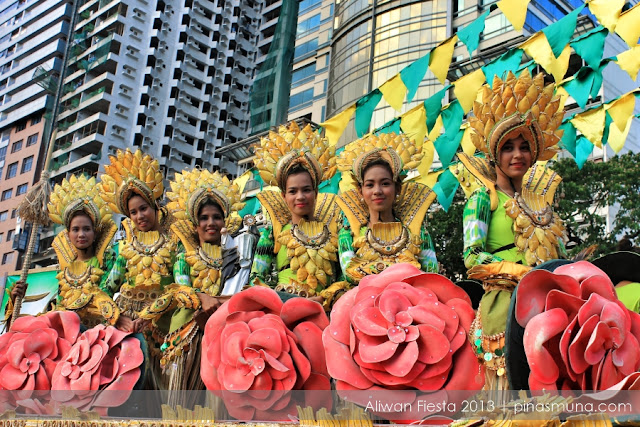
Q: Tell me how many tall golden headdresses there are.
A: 6